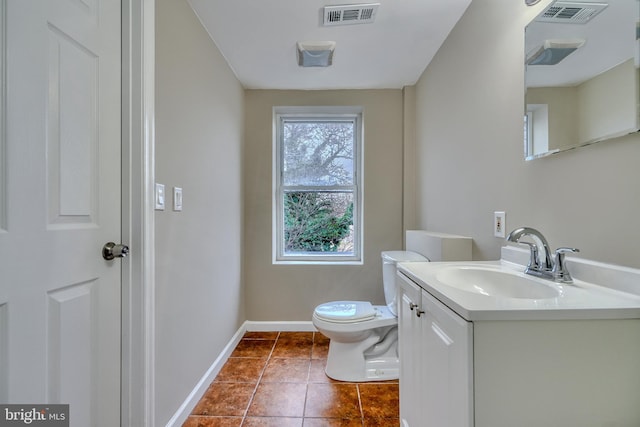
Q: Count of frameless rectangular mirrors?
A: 1